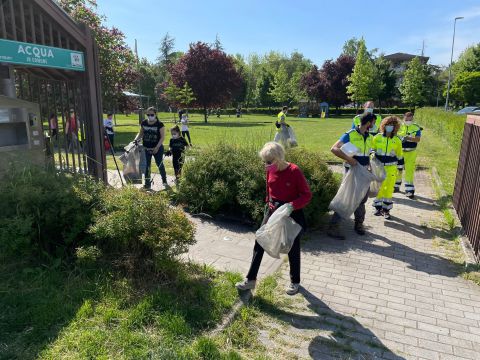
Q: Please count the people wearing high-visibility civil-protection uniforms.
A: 5